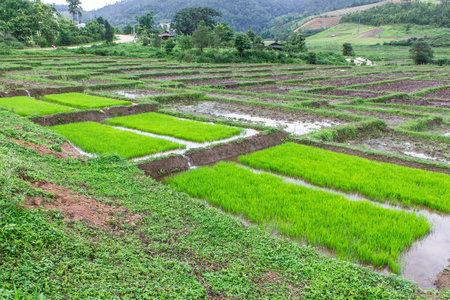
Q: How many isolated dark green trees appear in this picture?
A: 2